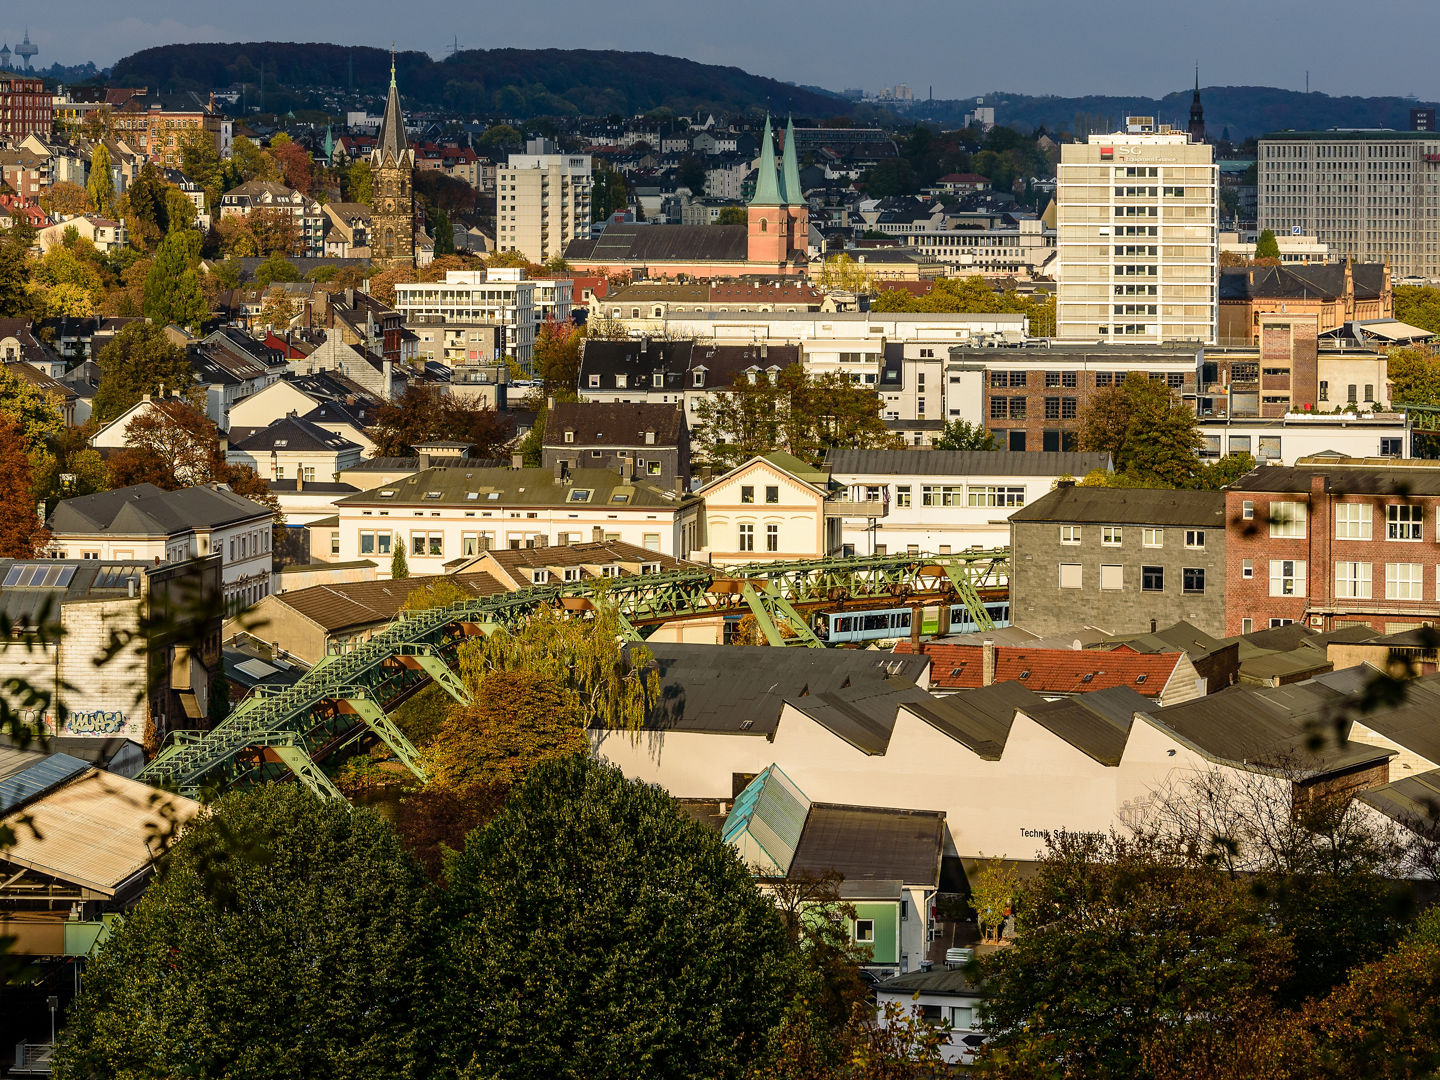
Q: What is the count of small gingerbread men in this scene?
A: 0